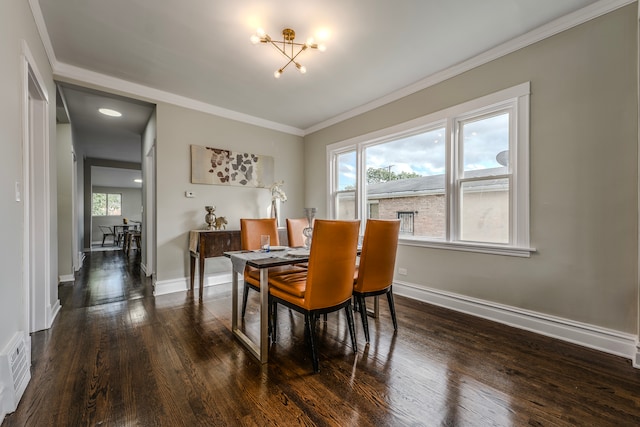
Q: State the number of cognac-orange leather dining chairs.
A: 4